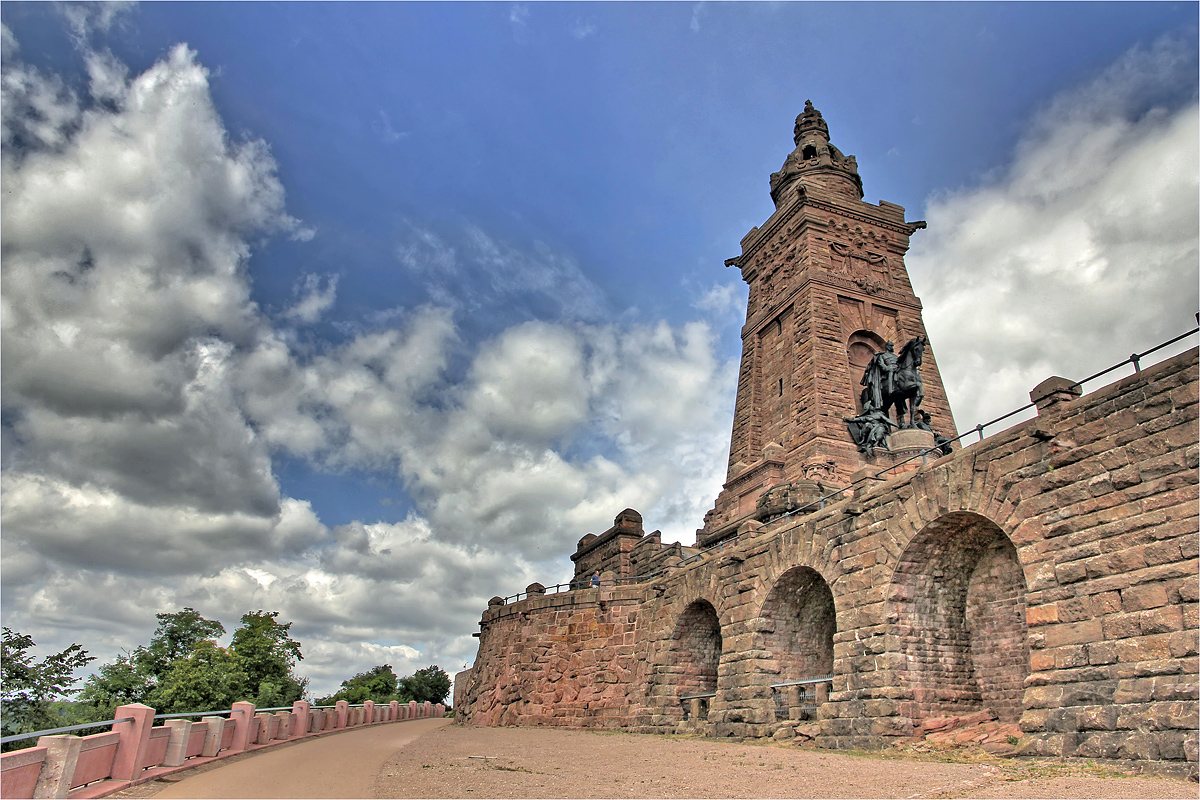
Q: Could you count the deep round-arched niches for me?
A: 3